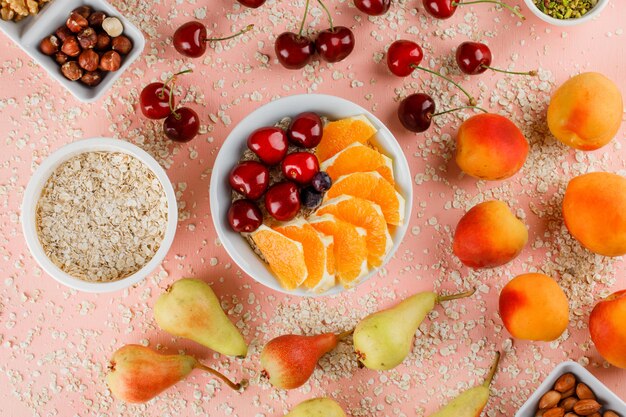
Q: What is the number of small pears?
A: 6